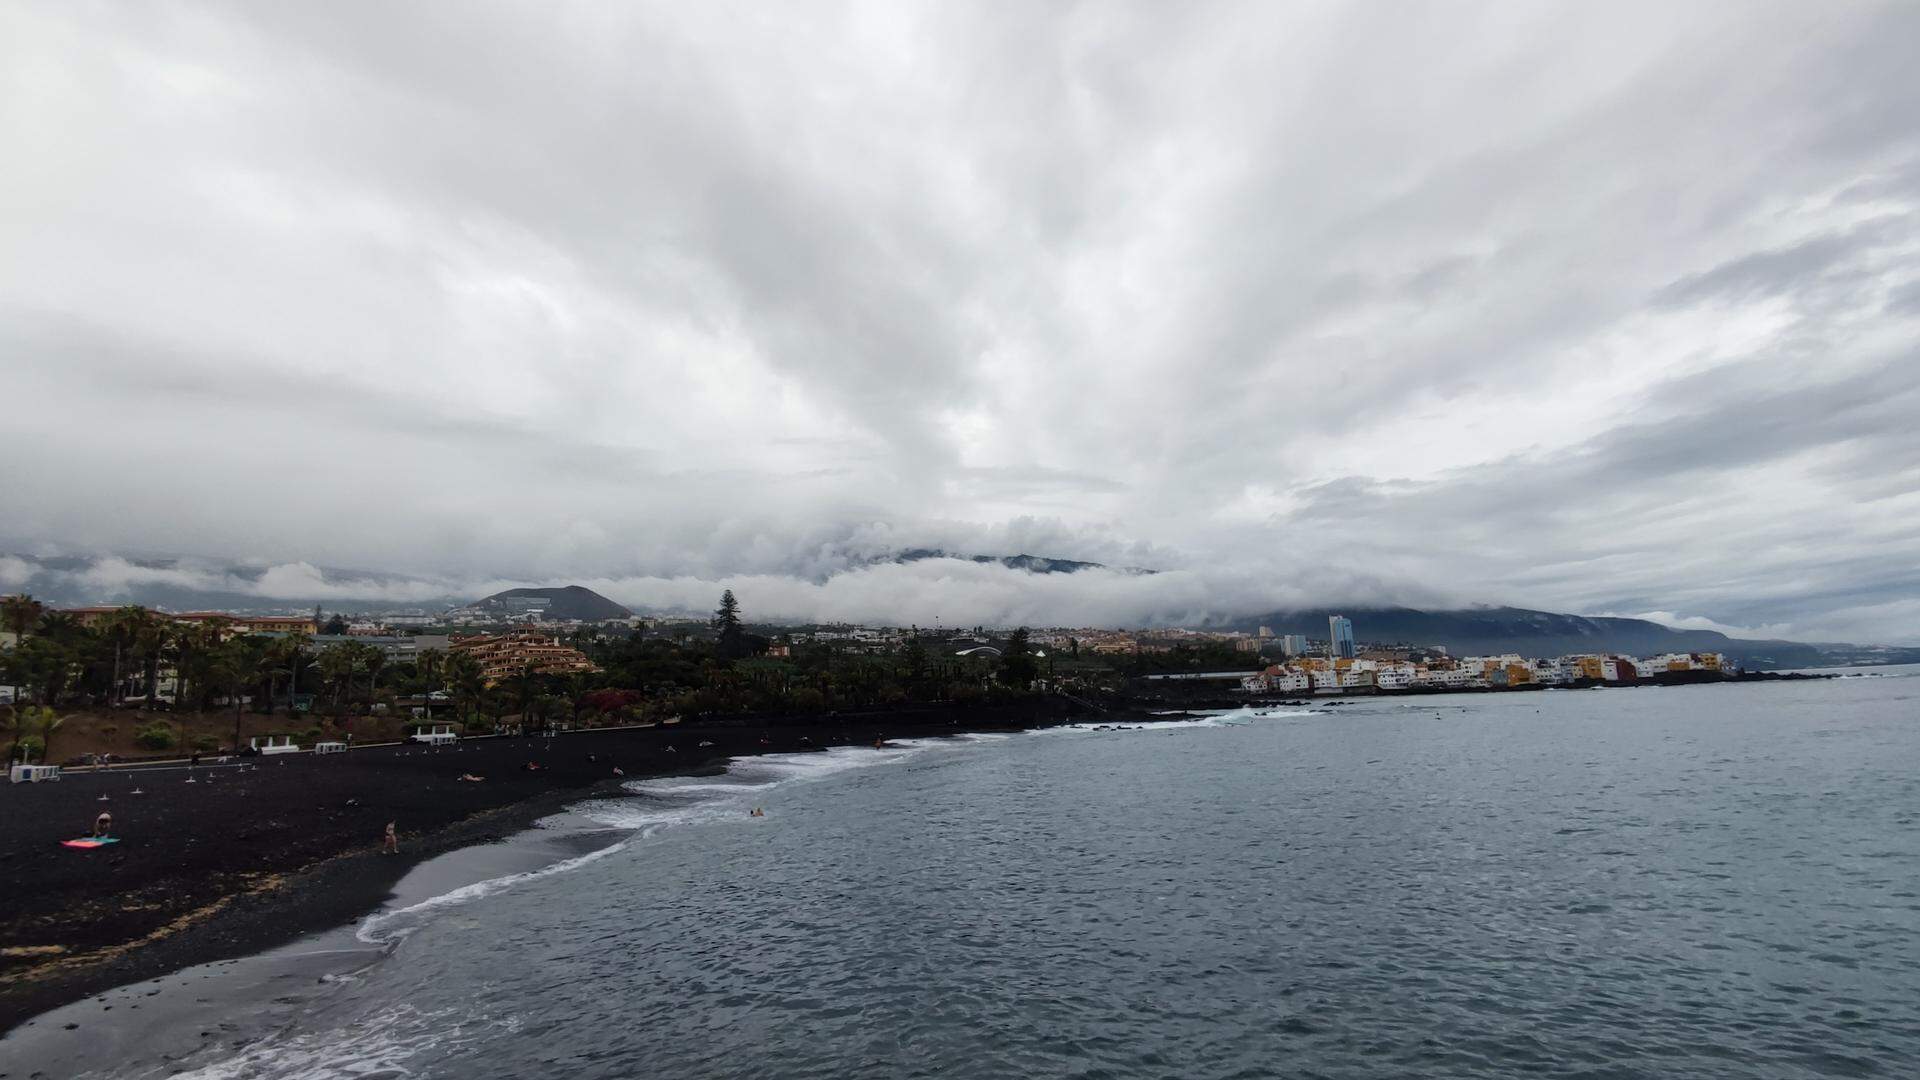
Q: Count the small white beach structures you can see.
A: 4